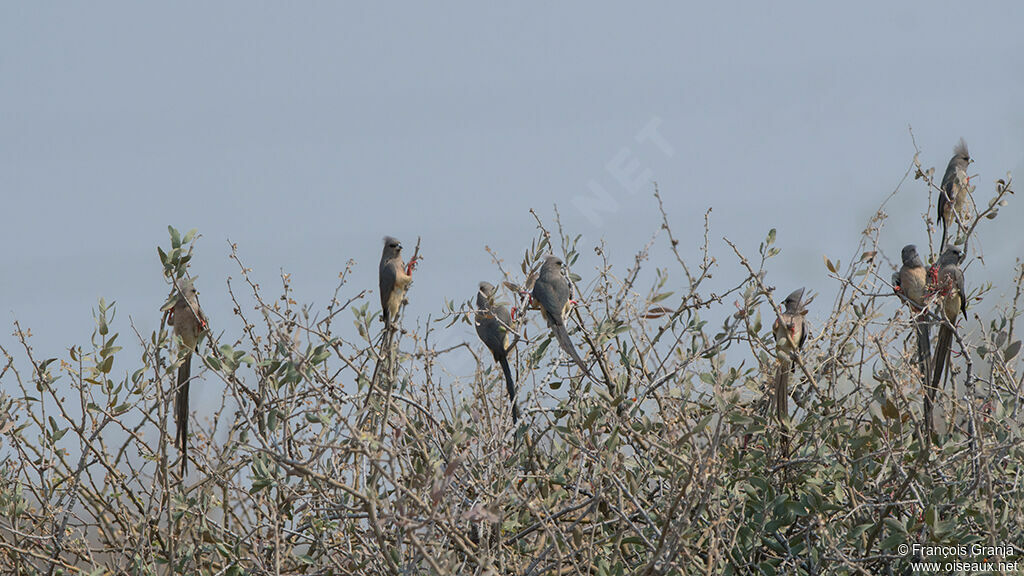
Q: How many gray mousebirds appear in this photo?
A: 8